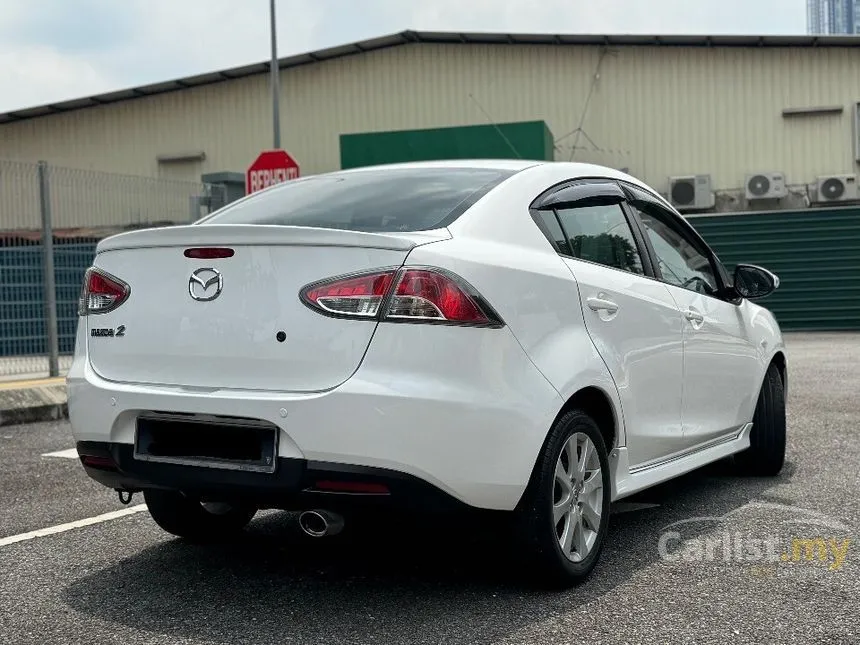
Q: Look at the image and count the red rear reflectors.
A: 2